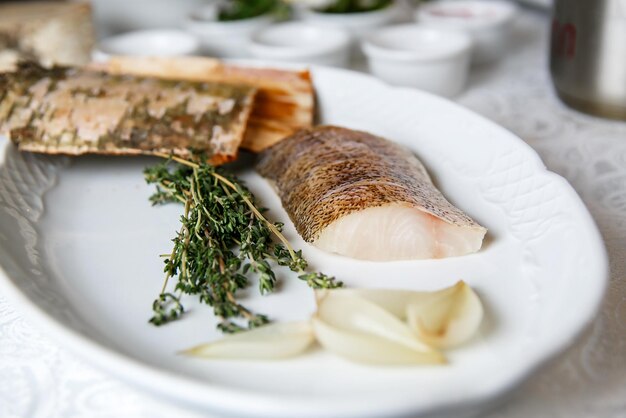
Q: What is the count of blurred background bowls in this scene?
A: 6